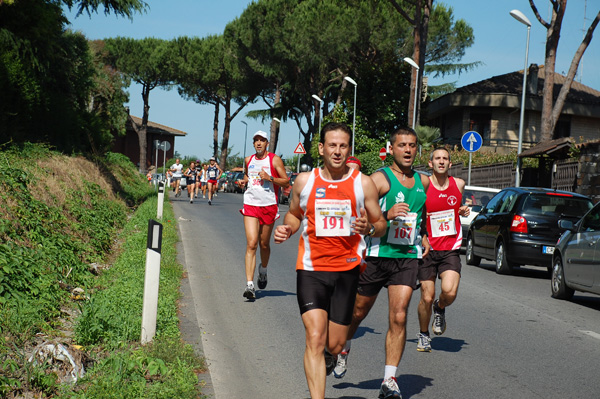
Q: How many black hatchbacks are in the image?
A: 1